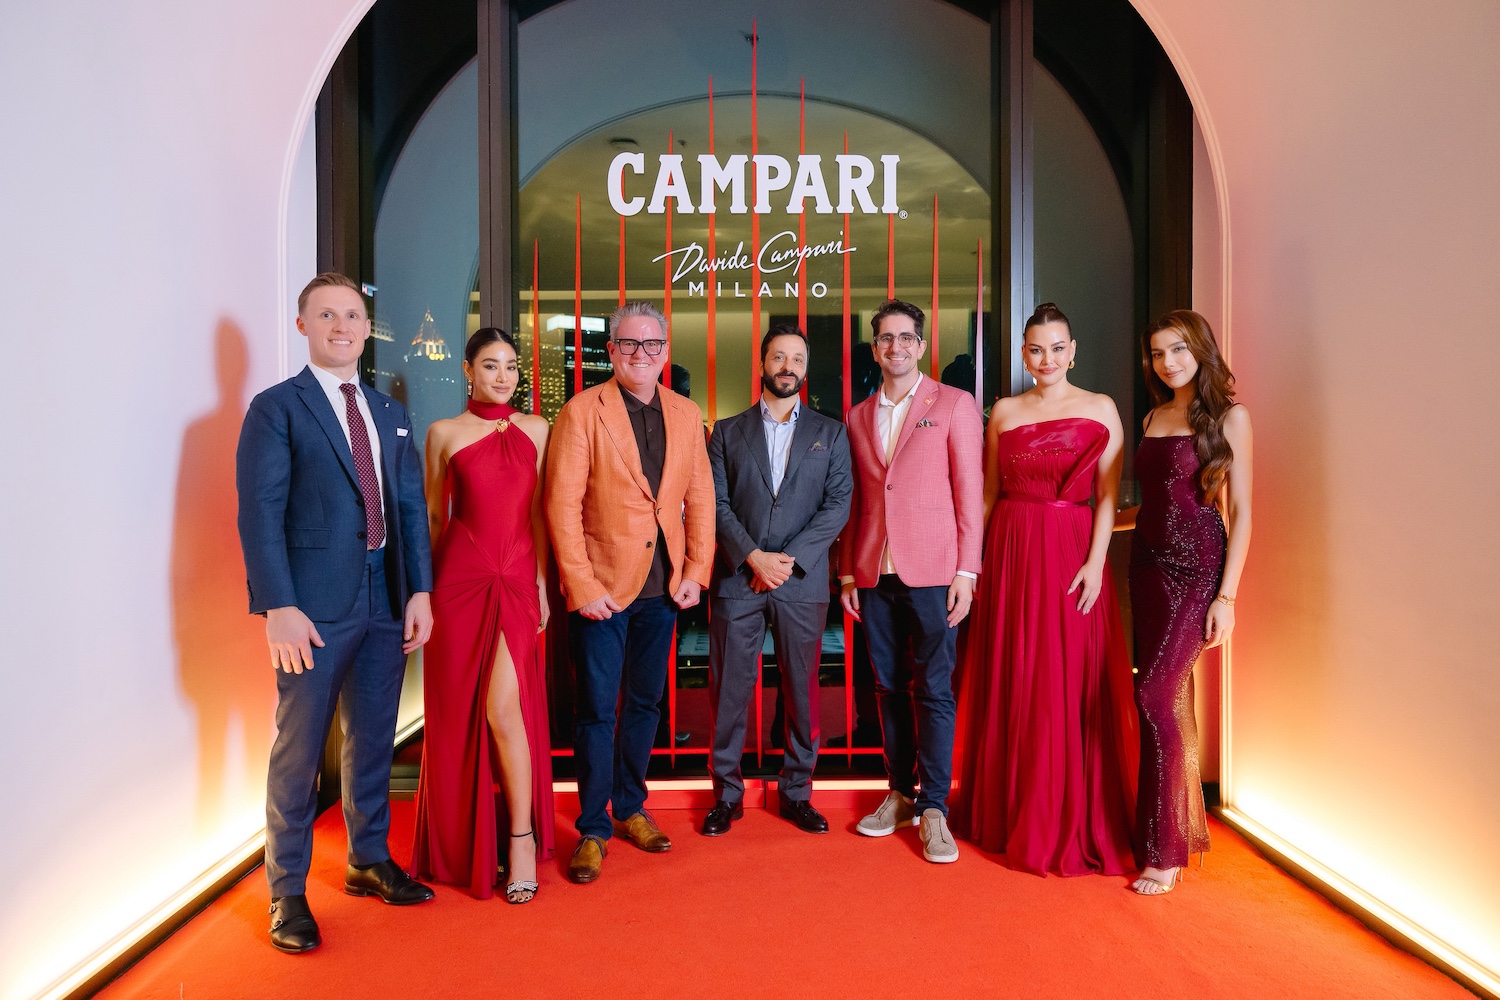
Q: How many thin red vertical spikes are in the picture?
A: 11